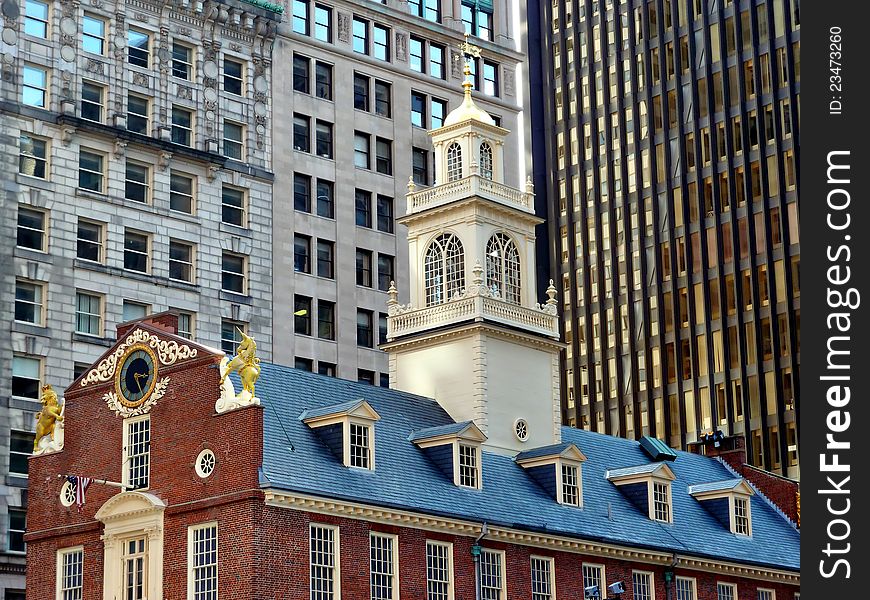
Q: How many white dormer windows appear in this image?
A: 5